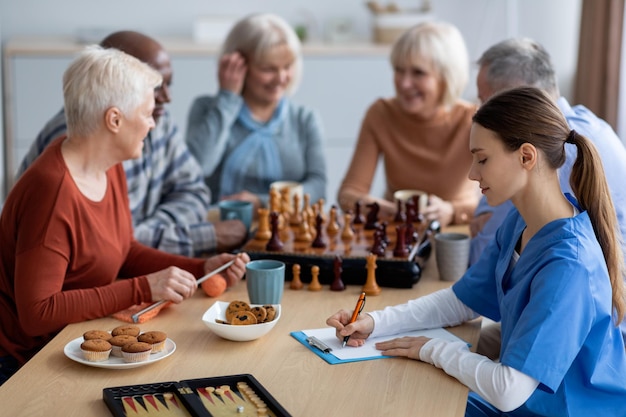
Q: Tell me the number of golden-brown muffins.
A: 6